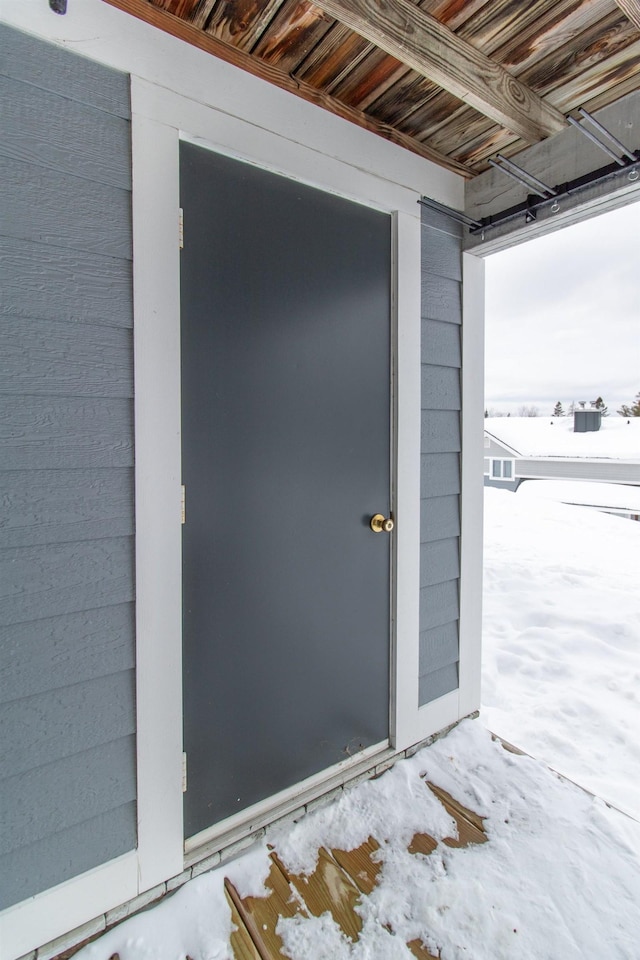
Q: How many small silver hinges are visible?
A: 3